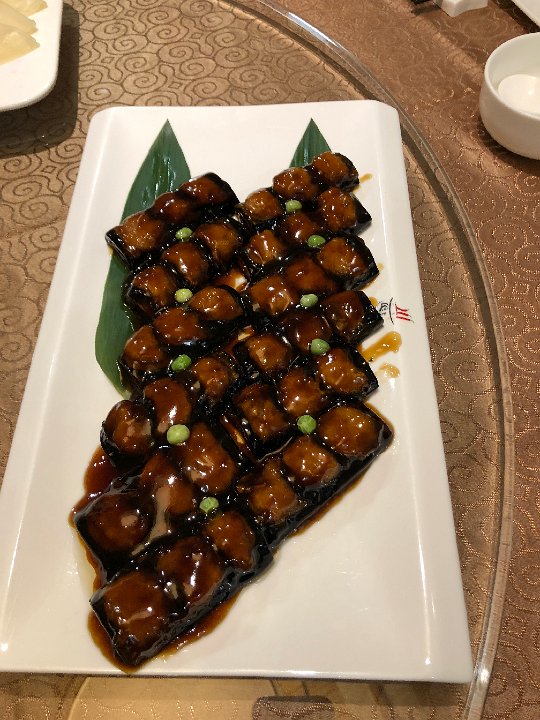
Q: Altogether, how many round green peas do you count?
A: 10